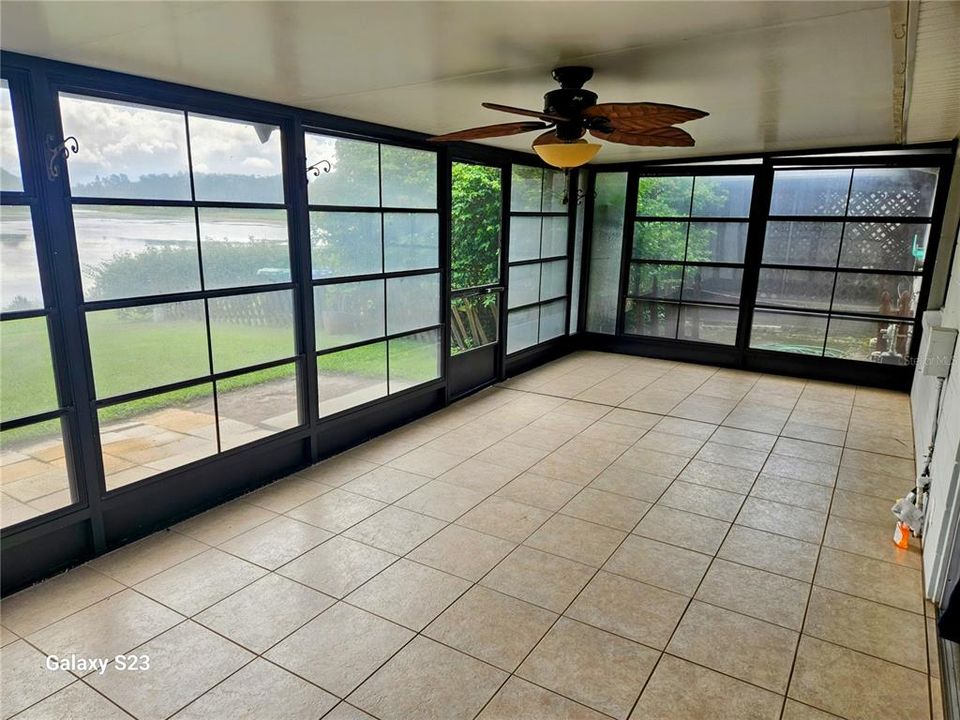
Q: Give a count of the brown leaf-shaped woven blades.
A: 5